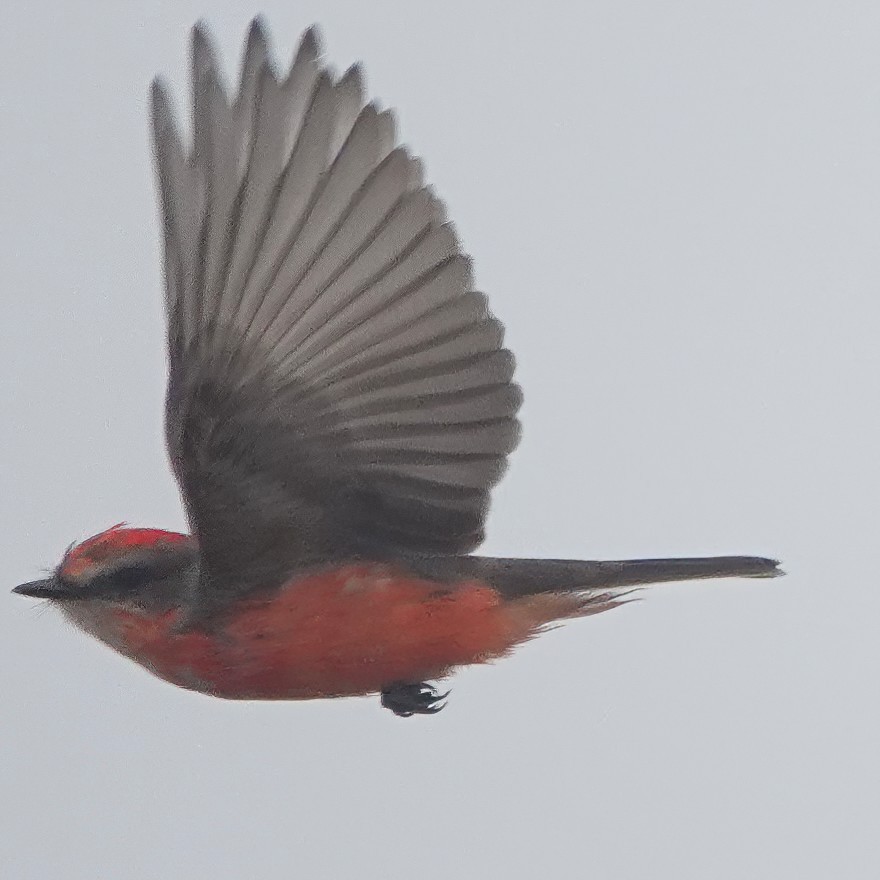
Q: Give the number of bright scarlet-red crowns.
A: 1